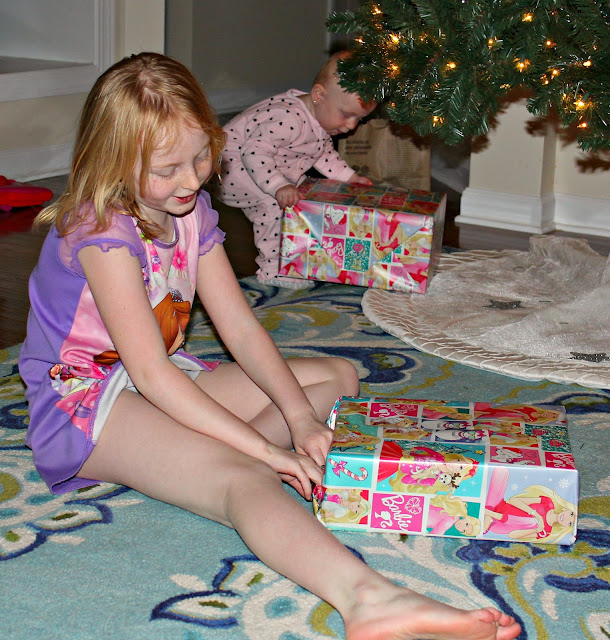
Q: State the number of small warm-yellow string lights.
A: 15